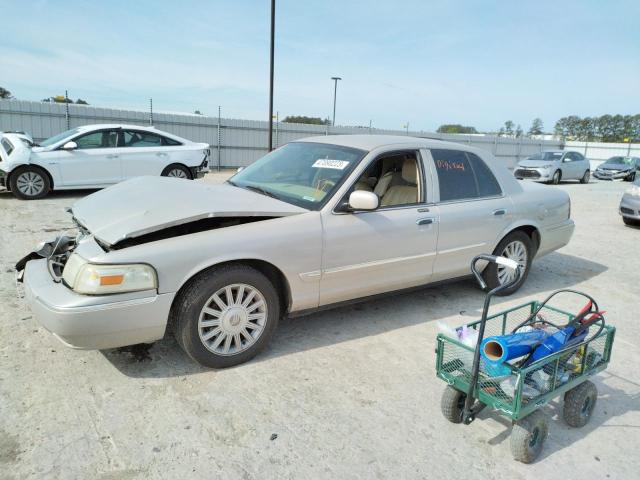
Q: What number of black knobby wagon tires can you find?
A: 3